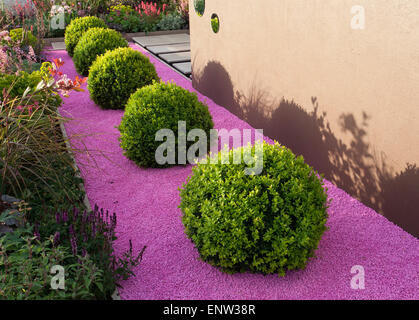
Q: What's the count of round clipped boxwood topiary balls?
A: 5